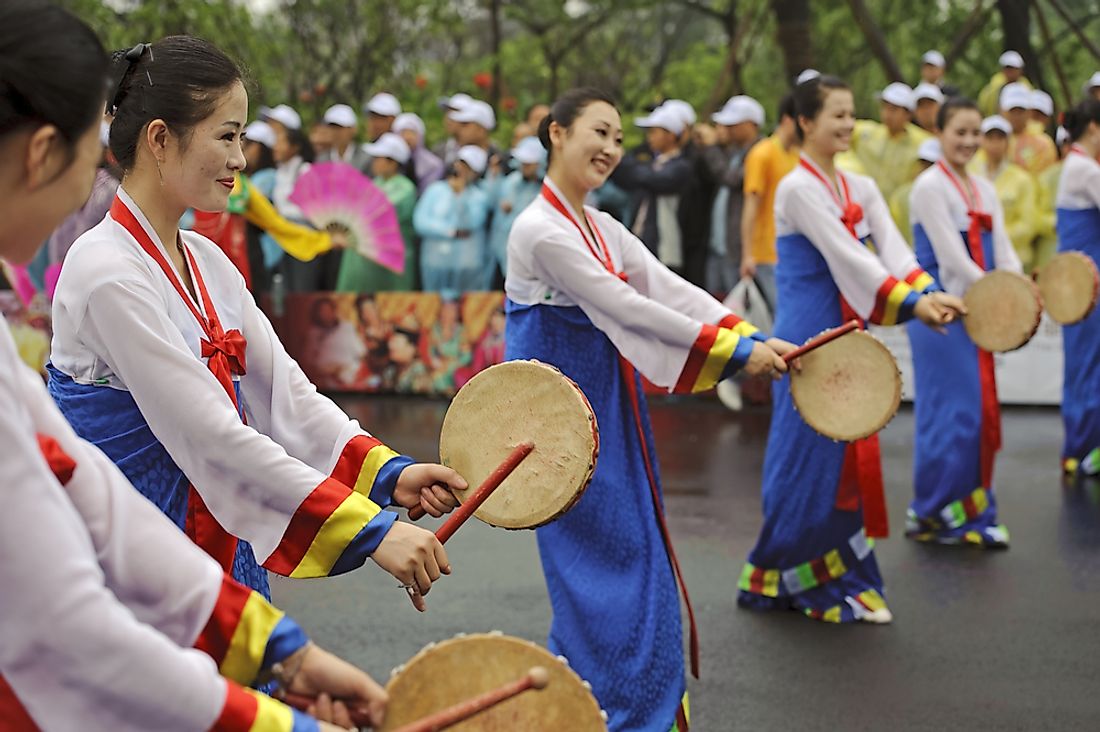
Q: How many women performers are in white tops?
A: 6